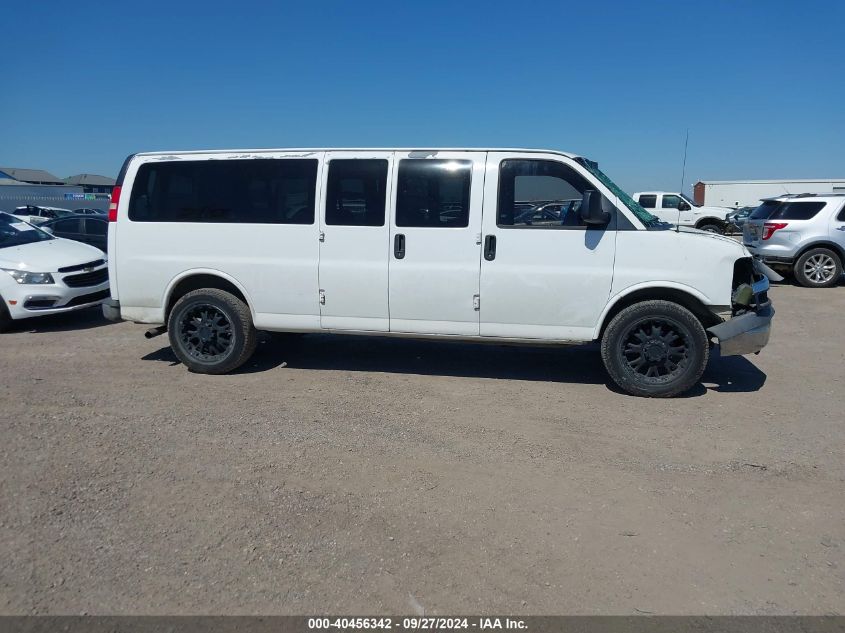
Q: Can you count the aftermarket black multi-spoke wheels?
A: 2